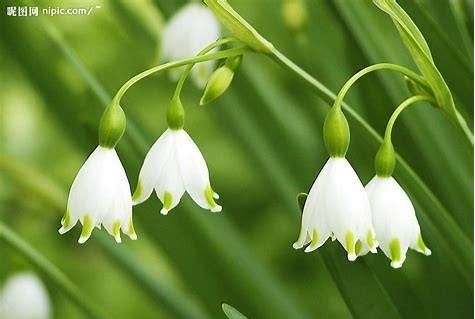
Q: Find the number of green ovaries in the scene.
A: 4